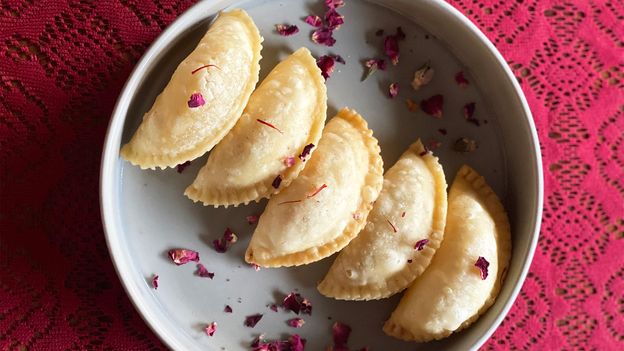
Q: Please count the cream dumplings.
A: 5